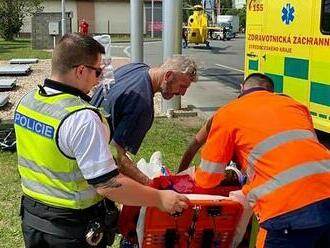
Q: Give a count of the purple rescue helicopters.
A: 0